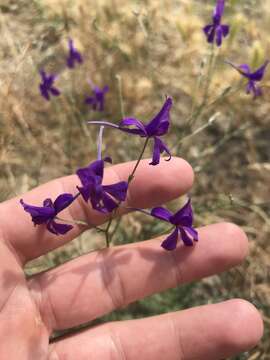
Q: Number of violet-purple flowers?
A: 9